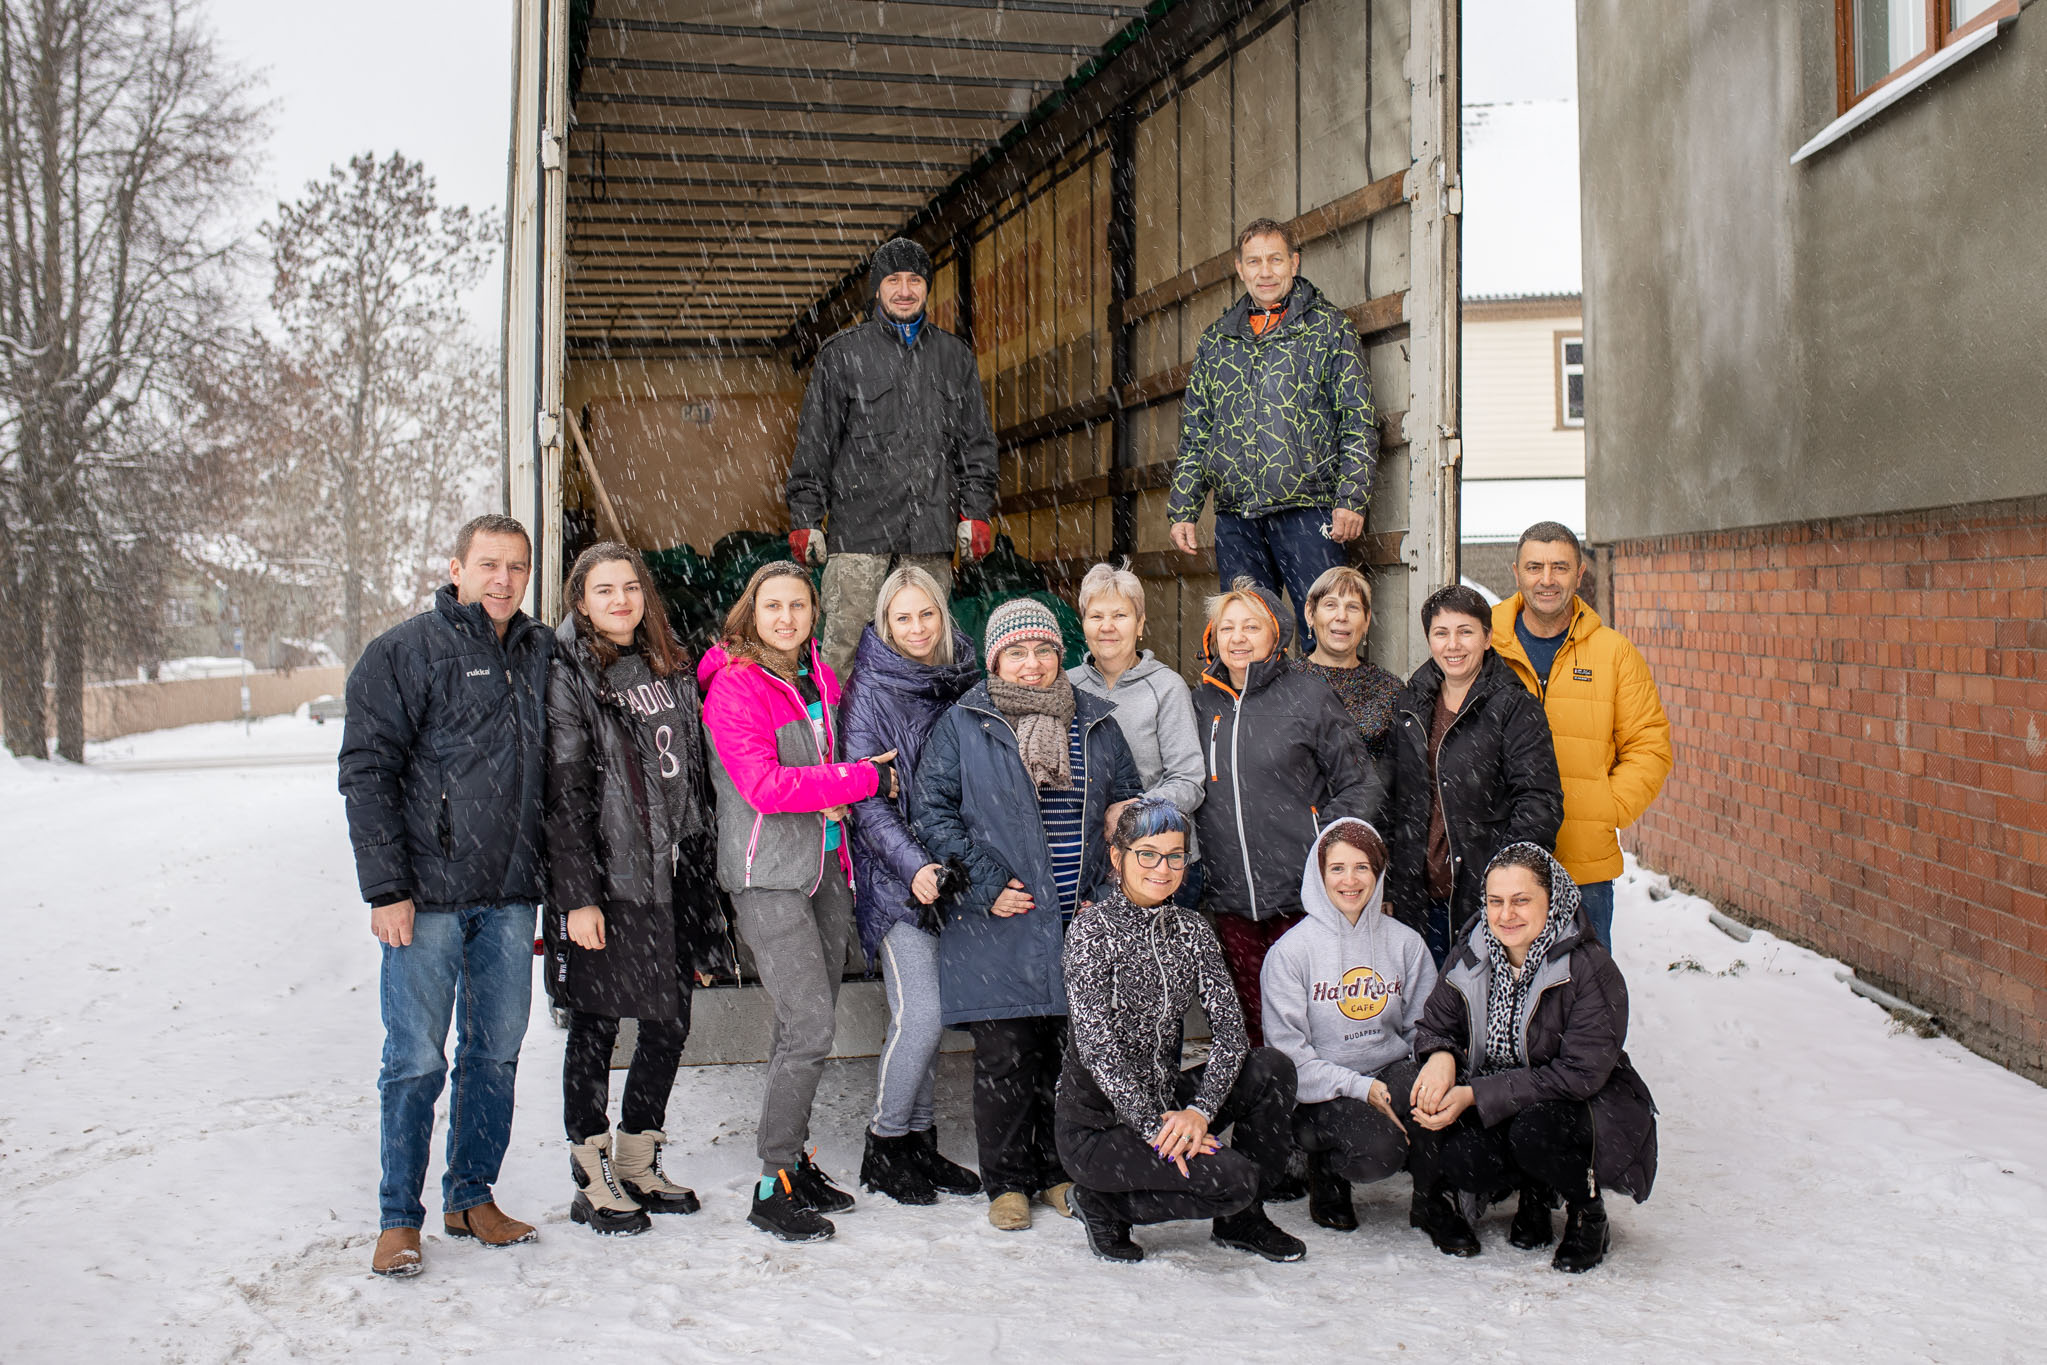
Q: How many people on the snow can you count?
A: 13